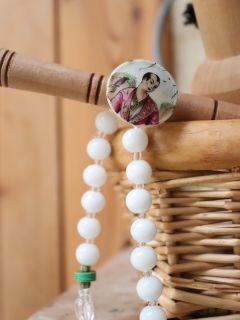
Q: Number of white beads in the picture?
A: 13